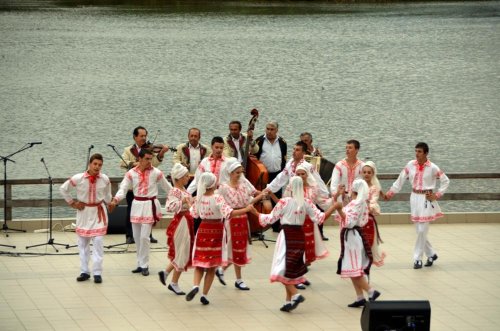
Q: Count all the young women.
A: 7